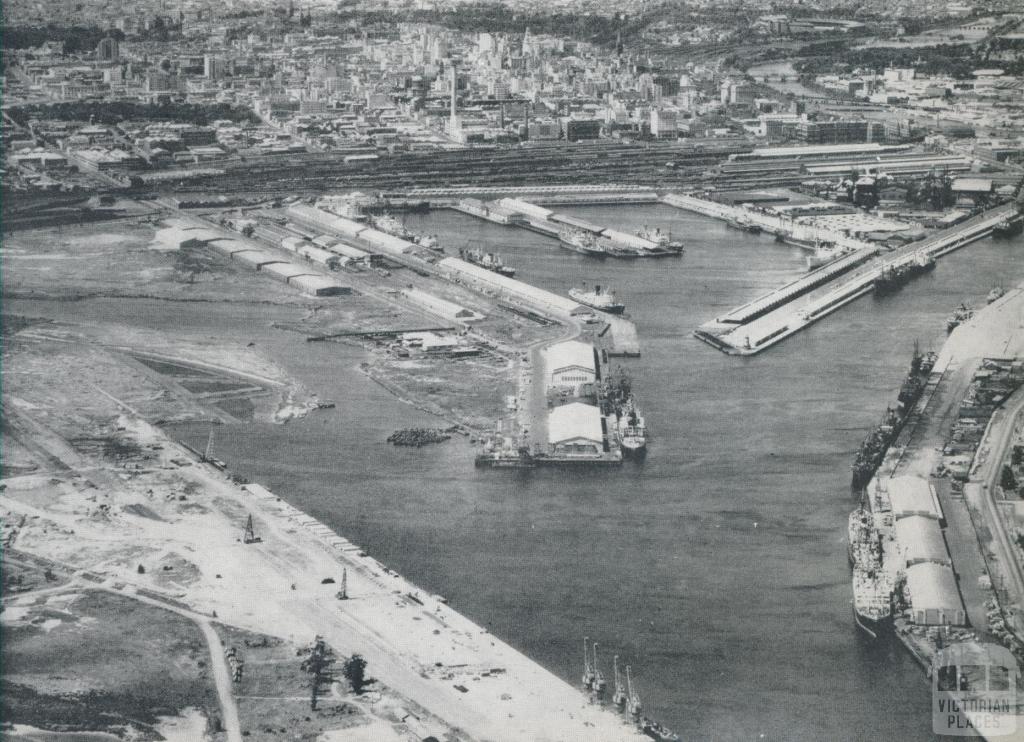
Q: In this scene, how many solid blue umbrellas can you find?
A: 0